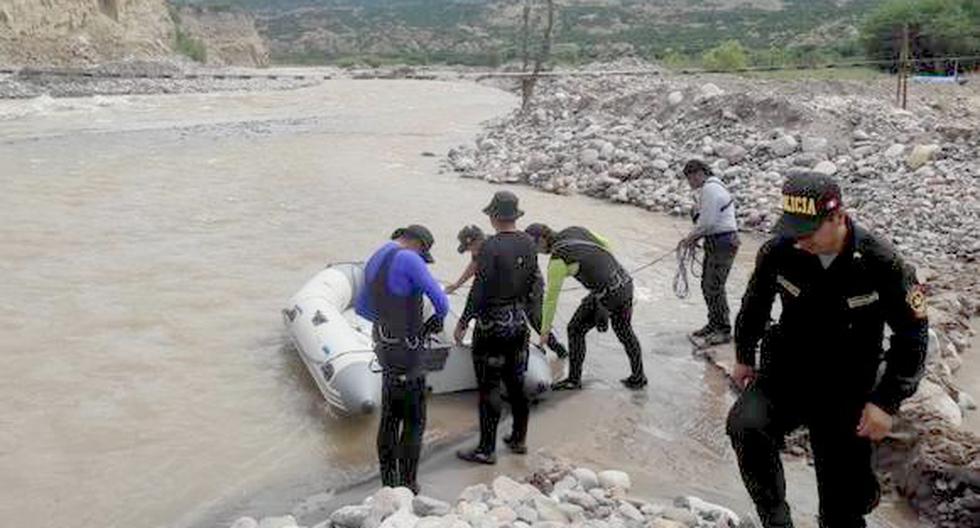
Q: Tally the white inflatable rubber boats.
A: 1